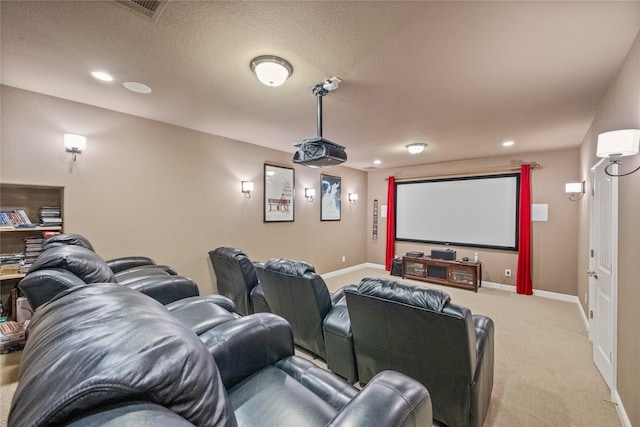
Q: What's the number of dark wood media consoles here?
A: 1